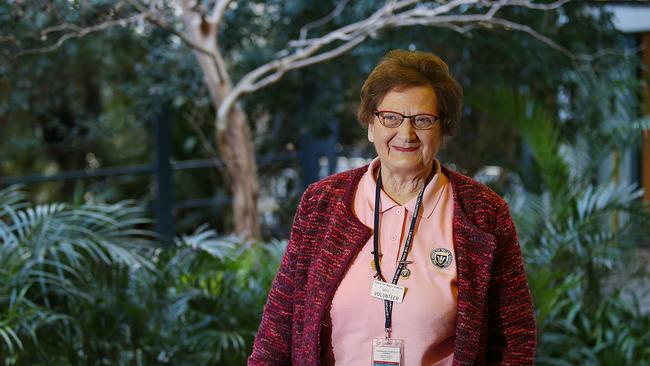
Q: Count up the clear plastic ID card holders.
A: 1